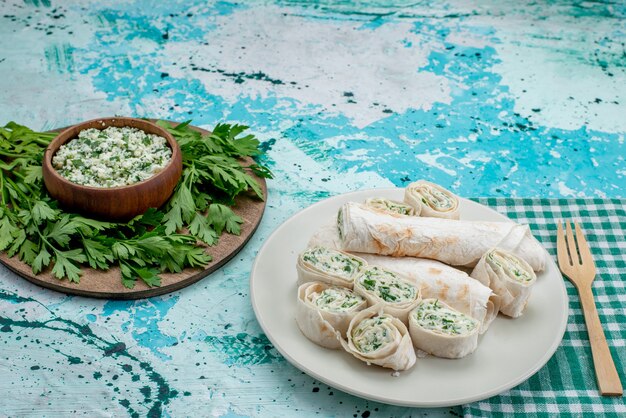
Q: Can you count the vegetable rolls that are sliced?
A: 8